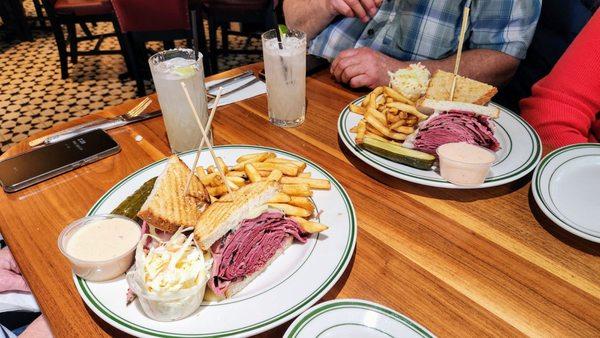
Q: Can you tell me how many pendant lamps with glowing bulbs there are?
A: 0